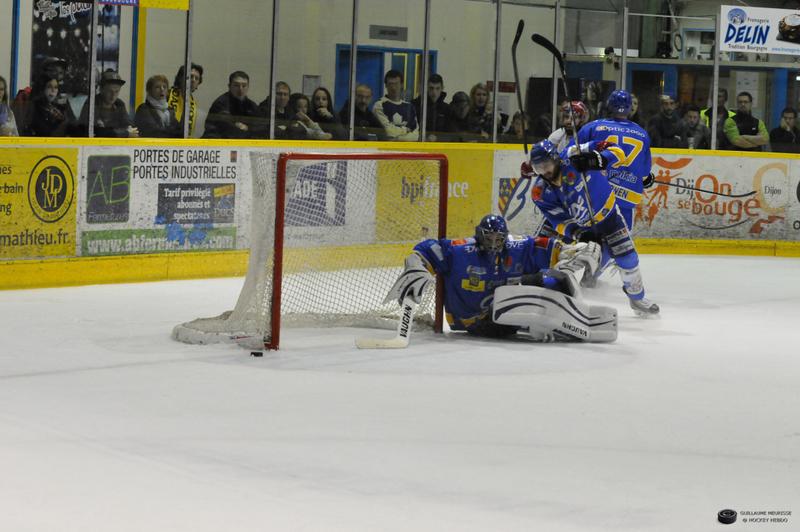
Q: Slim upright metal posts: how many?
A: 9